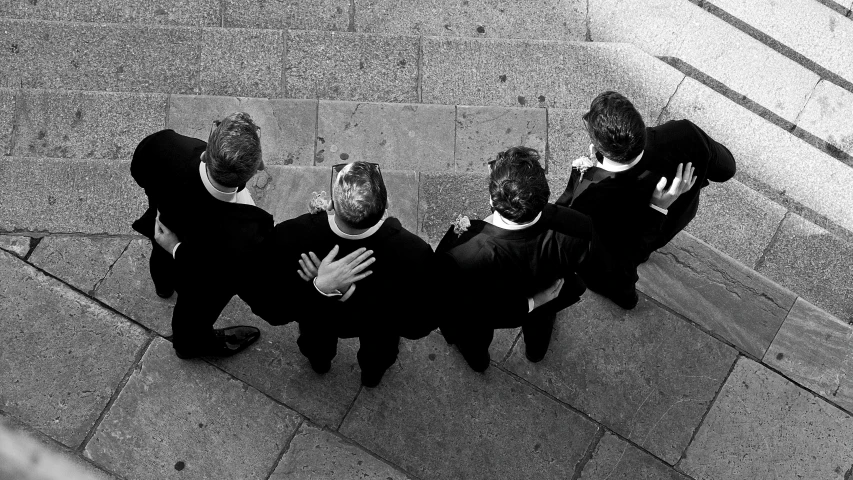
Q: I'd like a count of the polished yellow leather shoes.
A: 0